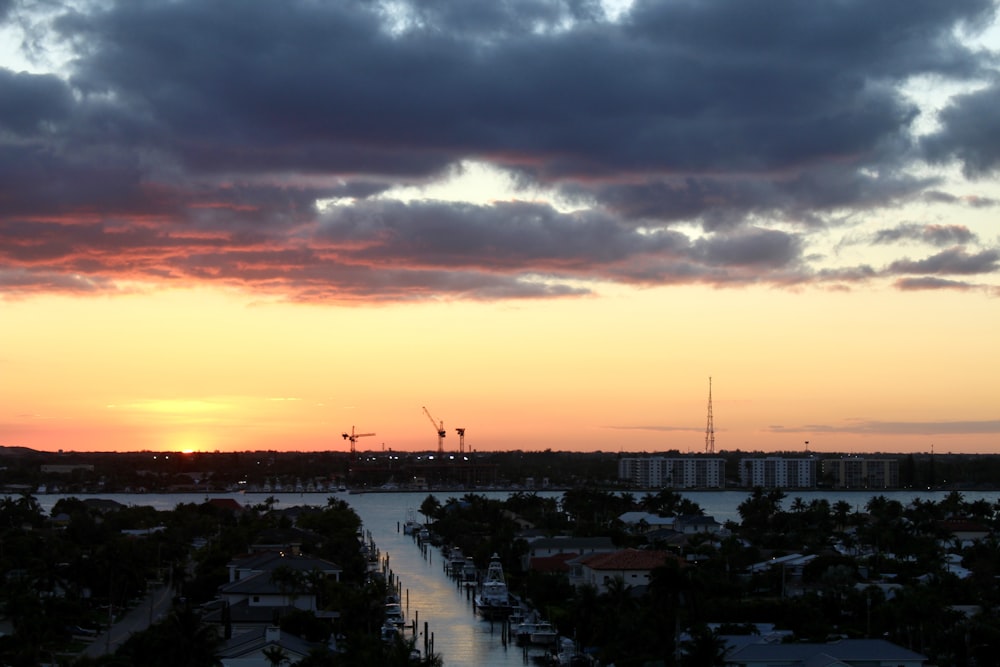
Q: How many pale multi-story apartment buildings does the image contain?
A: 3